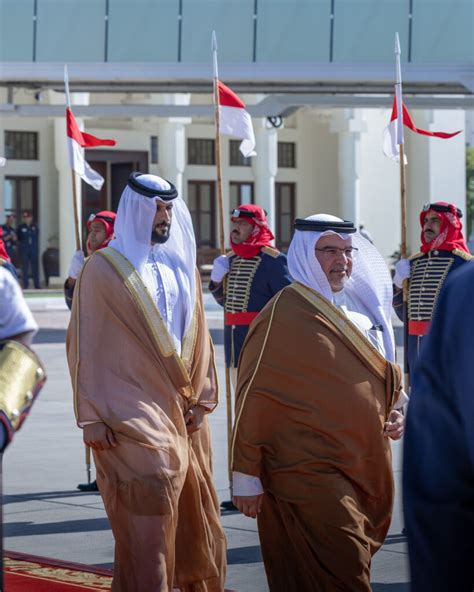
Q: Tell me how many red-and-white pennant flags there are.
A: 3